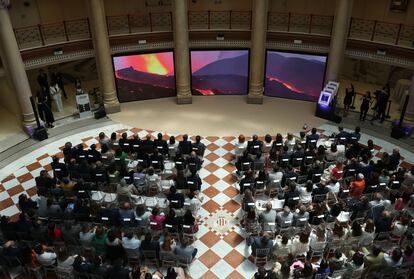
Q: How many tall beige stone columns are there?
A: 5